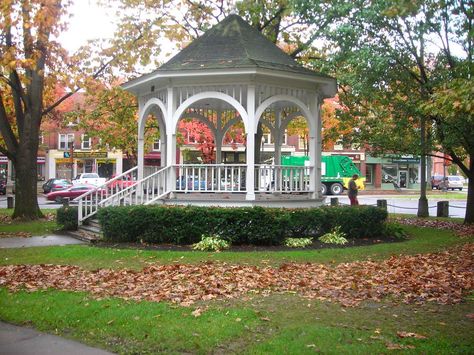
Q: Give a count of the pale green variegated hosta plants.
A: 3